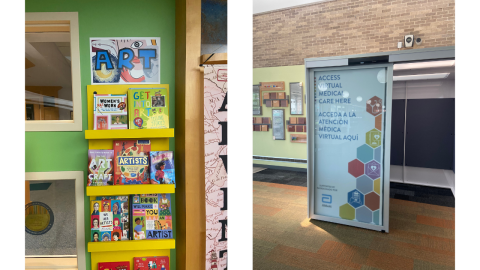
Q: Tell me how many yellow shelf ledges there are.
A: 3